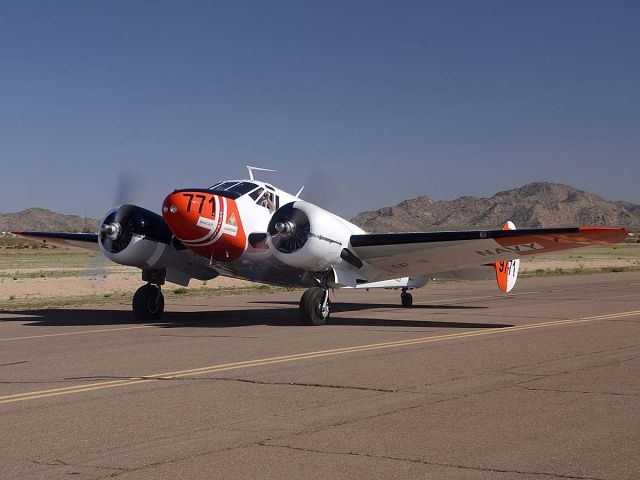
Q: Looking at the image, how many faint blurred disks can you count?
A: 2